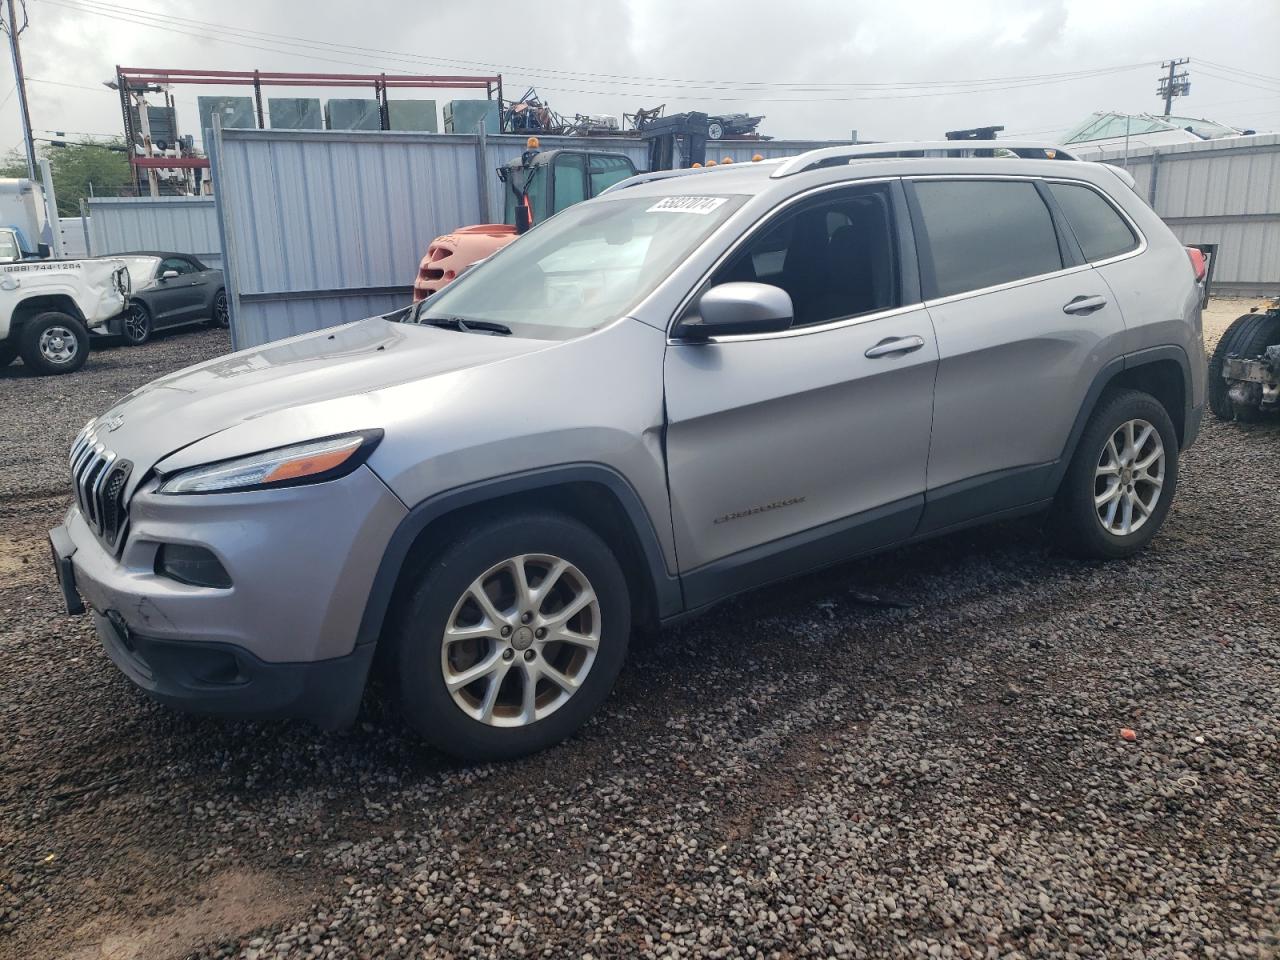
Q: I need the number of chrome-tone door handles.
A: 2